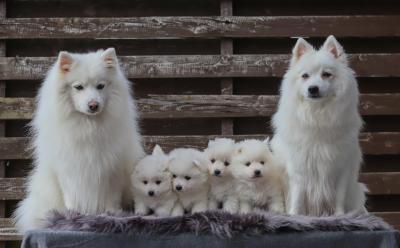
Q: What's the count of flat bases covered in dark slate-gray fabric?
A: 1